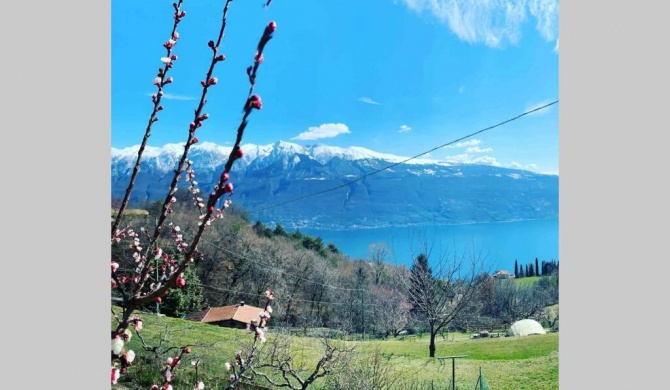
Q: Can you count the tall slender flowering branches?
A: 3